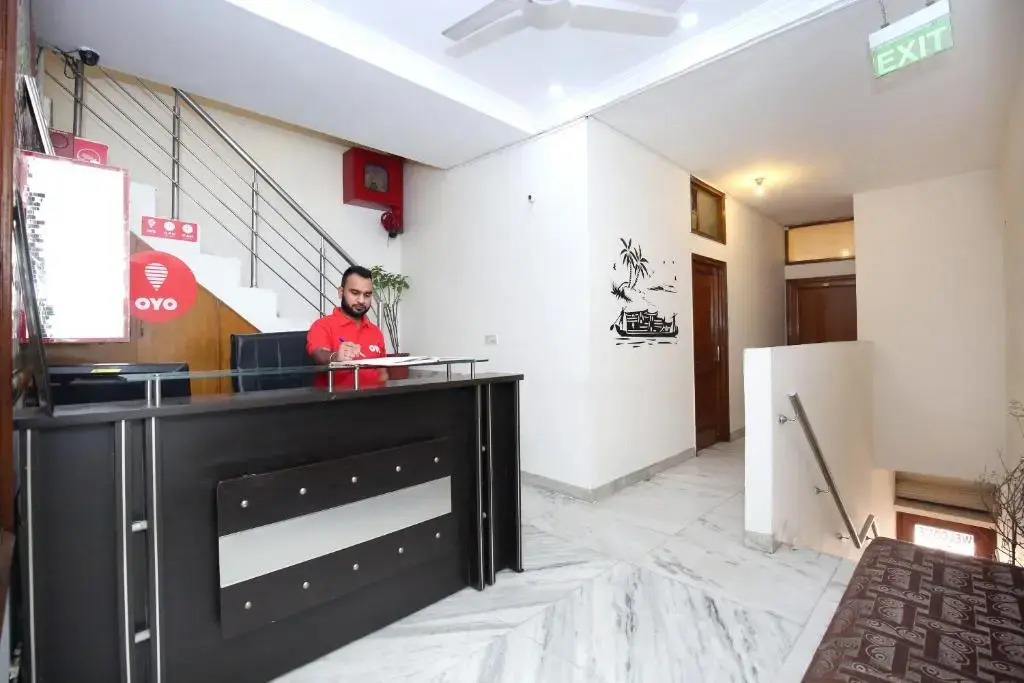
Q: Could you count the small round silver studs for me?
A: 10